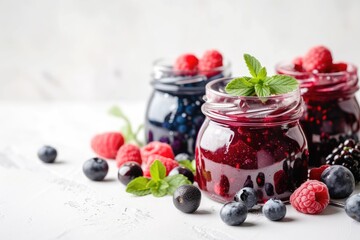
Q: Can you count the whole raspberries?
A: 8